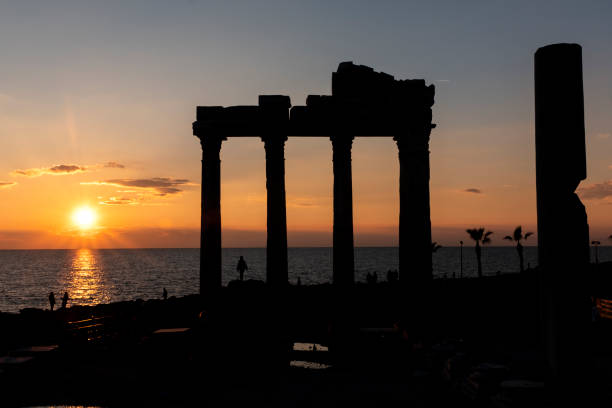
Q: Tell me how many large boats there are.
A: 0